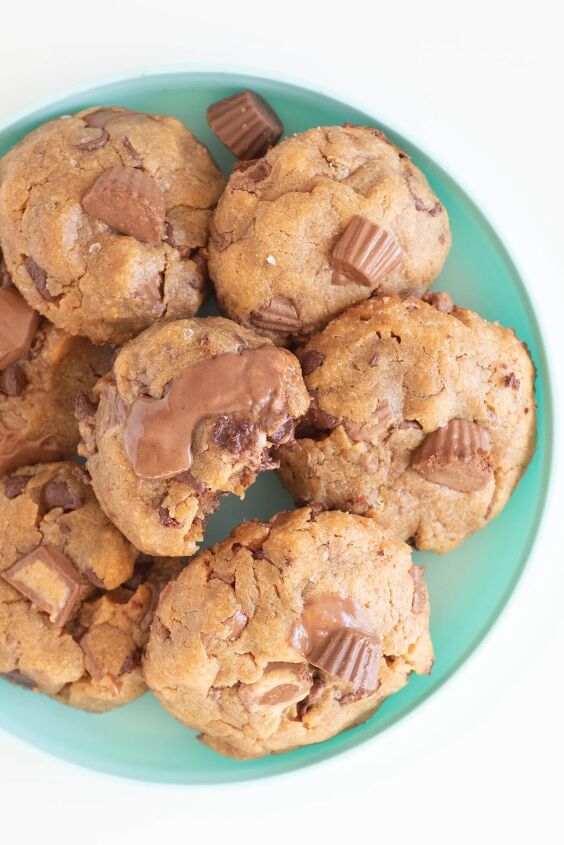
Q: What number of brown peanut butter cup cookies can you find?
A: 7